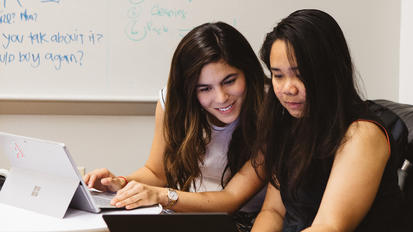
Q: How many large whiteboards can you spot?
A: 1